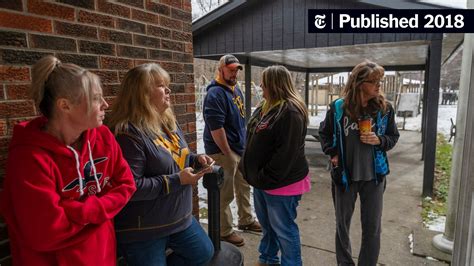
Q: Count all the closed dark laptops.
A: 0